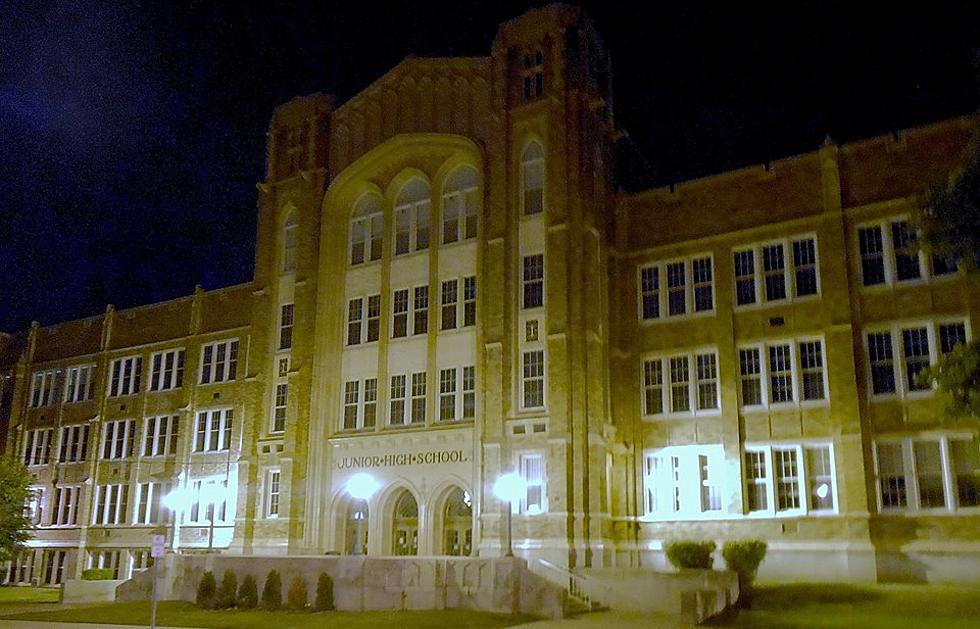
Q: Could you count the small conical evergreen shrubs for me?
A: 6